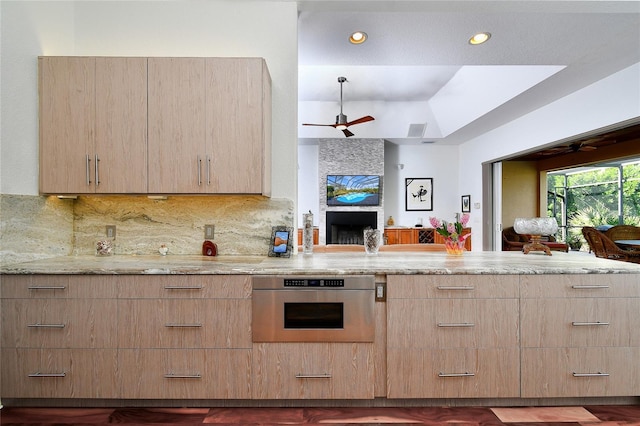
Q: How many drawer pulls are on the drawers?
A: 13